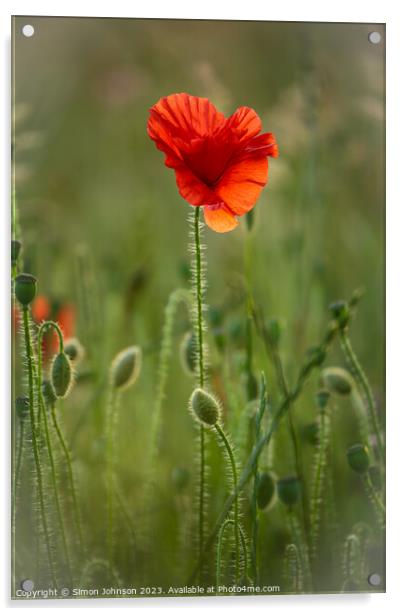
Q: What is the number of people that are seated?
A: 0